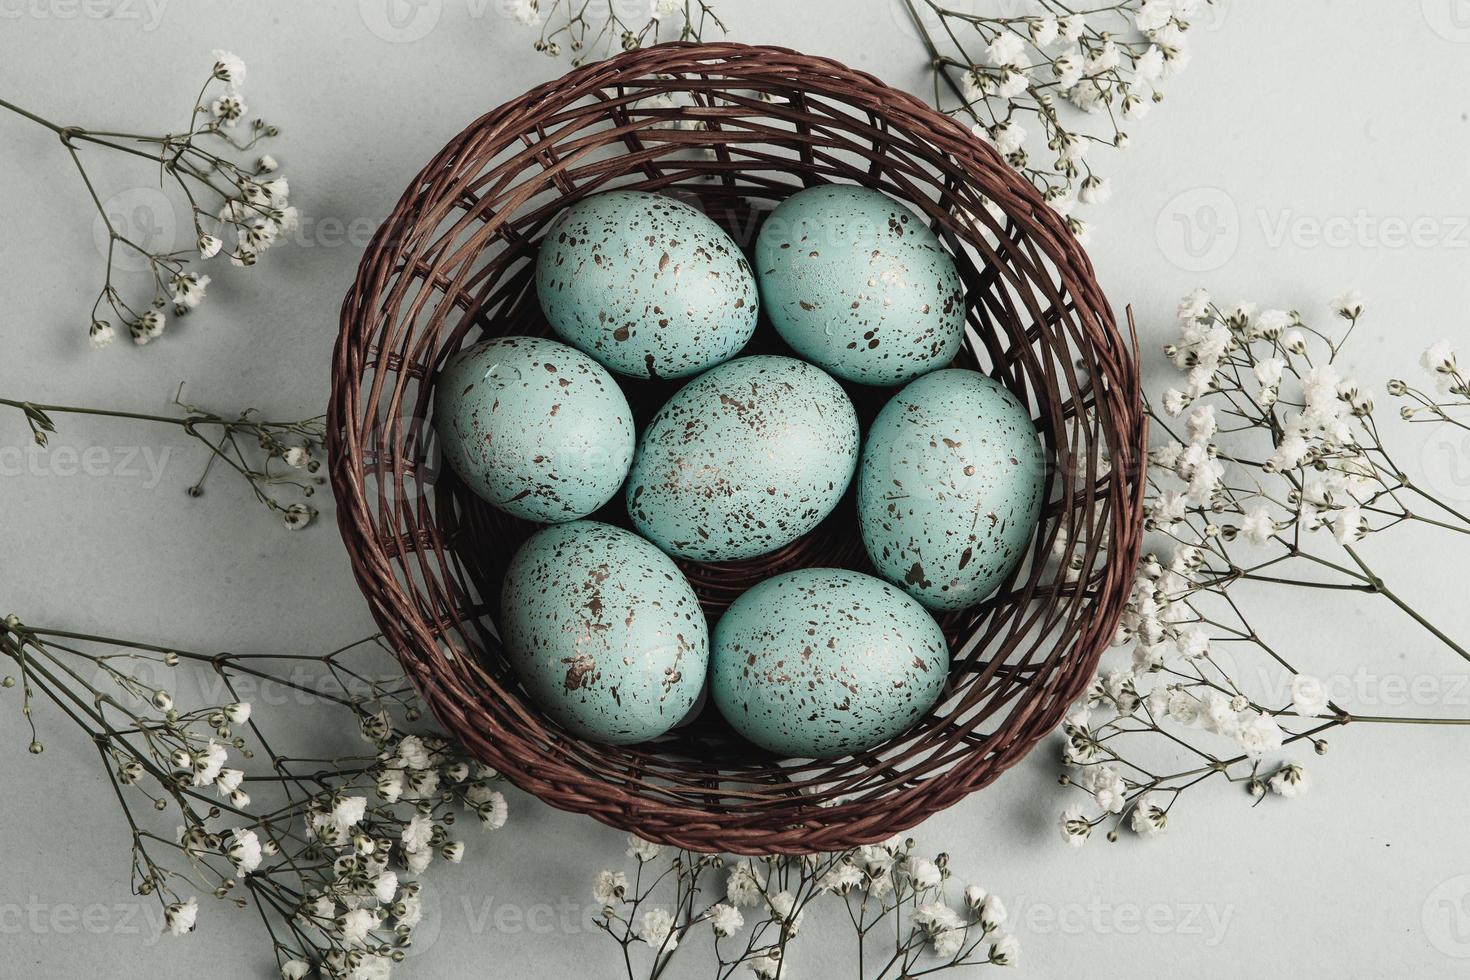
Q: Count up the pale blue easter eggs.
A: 7